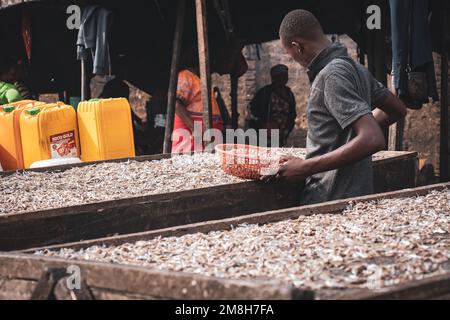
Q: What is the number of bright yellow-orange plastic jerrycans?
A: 3